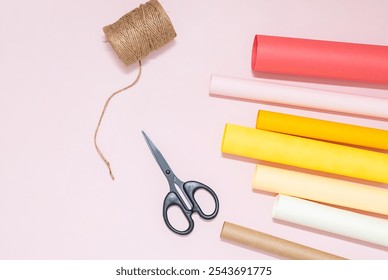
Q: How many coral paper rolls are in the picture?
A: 1